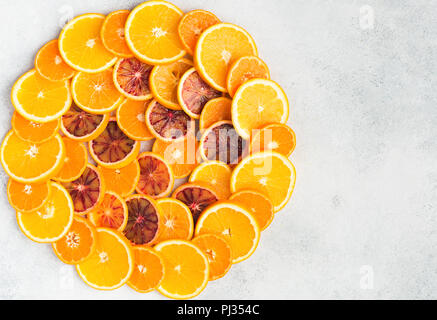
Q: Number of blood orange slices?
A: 11